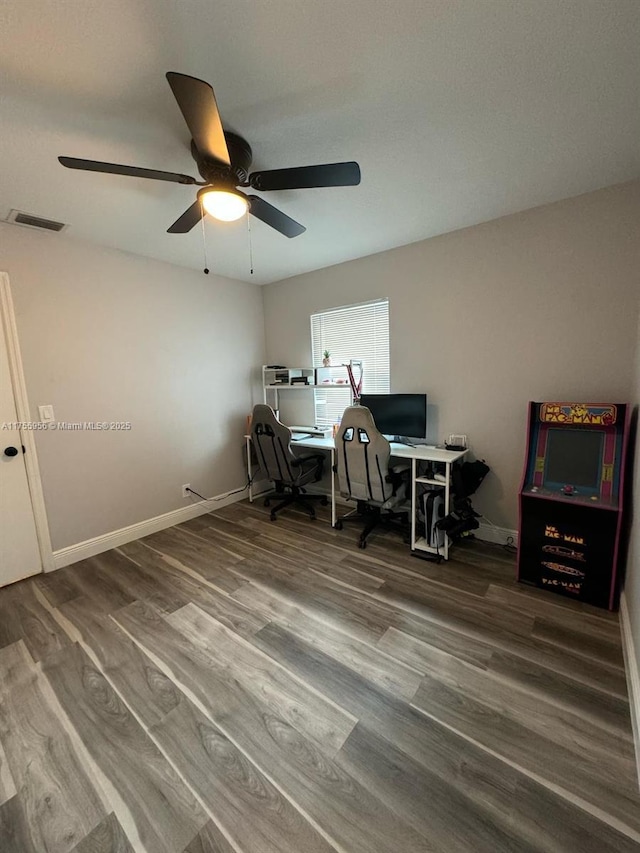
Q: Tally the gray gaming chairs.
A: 2